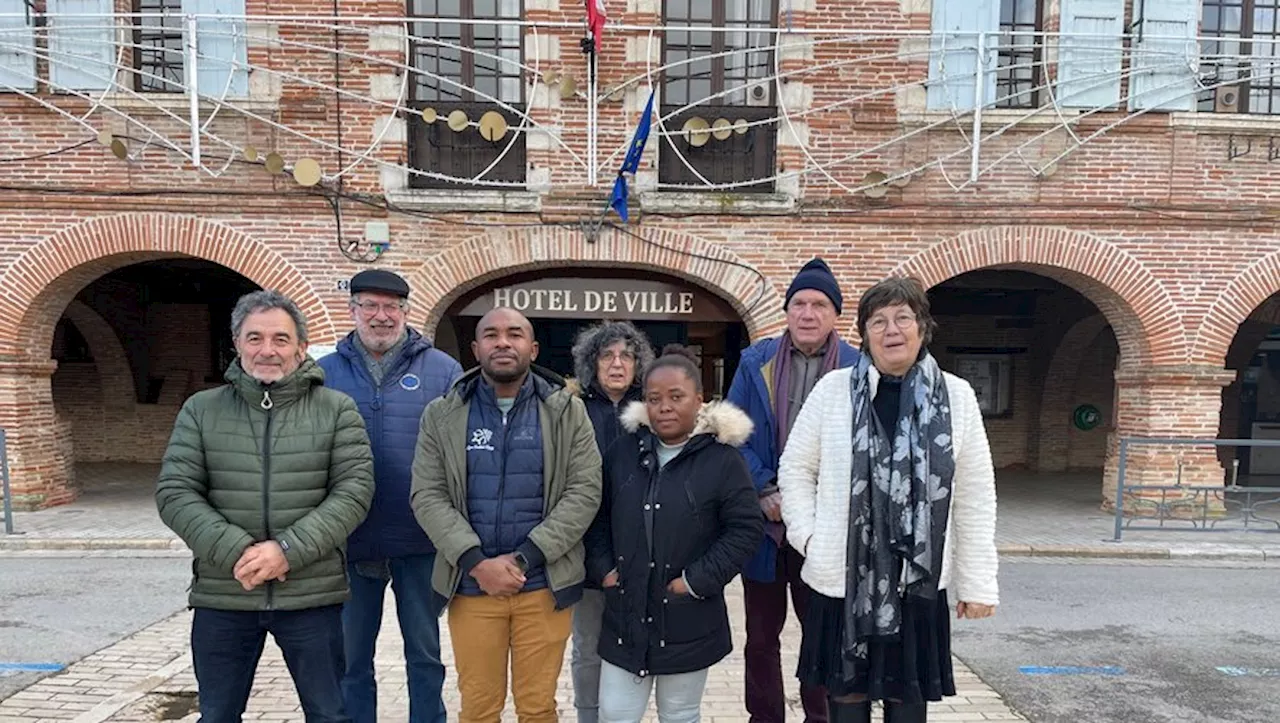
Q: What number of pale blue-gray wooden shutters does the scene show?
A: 6